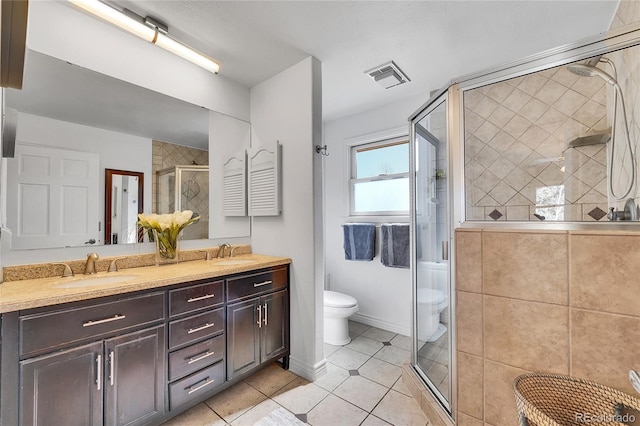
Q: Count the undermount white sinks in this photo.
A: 2